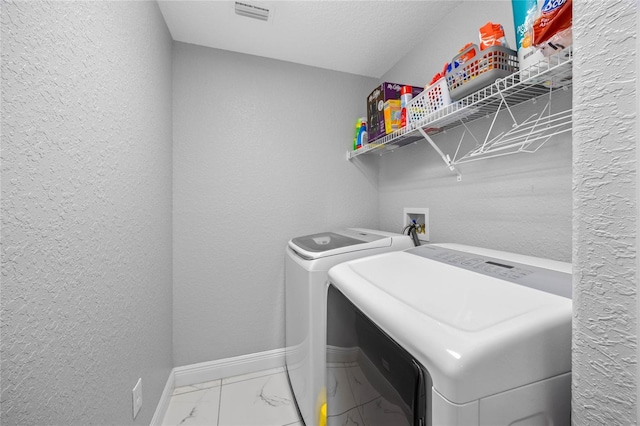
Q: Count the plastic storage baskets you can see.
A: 2